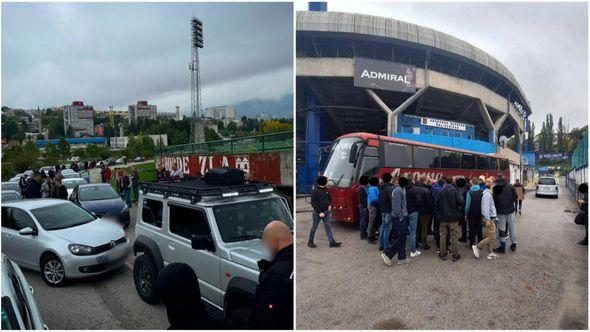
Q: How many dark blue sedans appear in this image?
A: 1